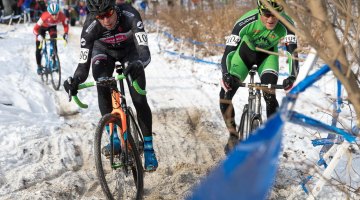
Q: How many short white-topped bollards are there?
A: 0